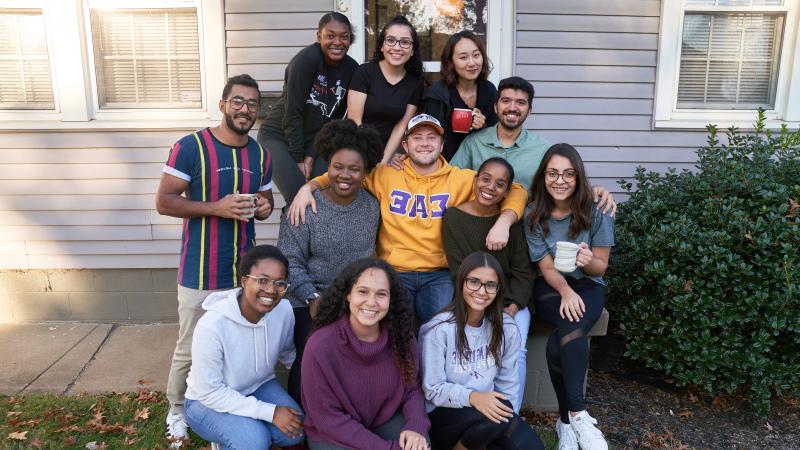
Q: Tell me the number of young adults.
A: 12